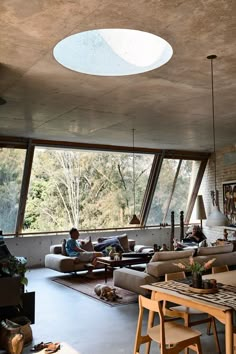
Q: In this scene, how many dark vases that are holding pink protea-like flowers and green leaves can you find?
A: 1